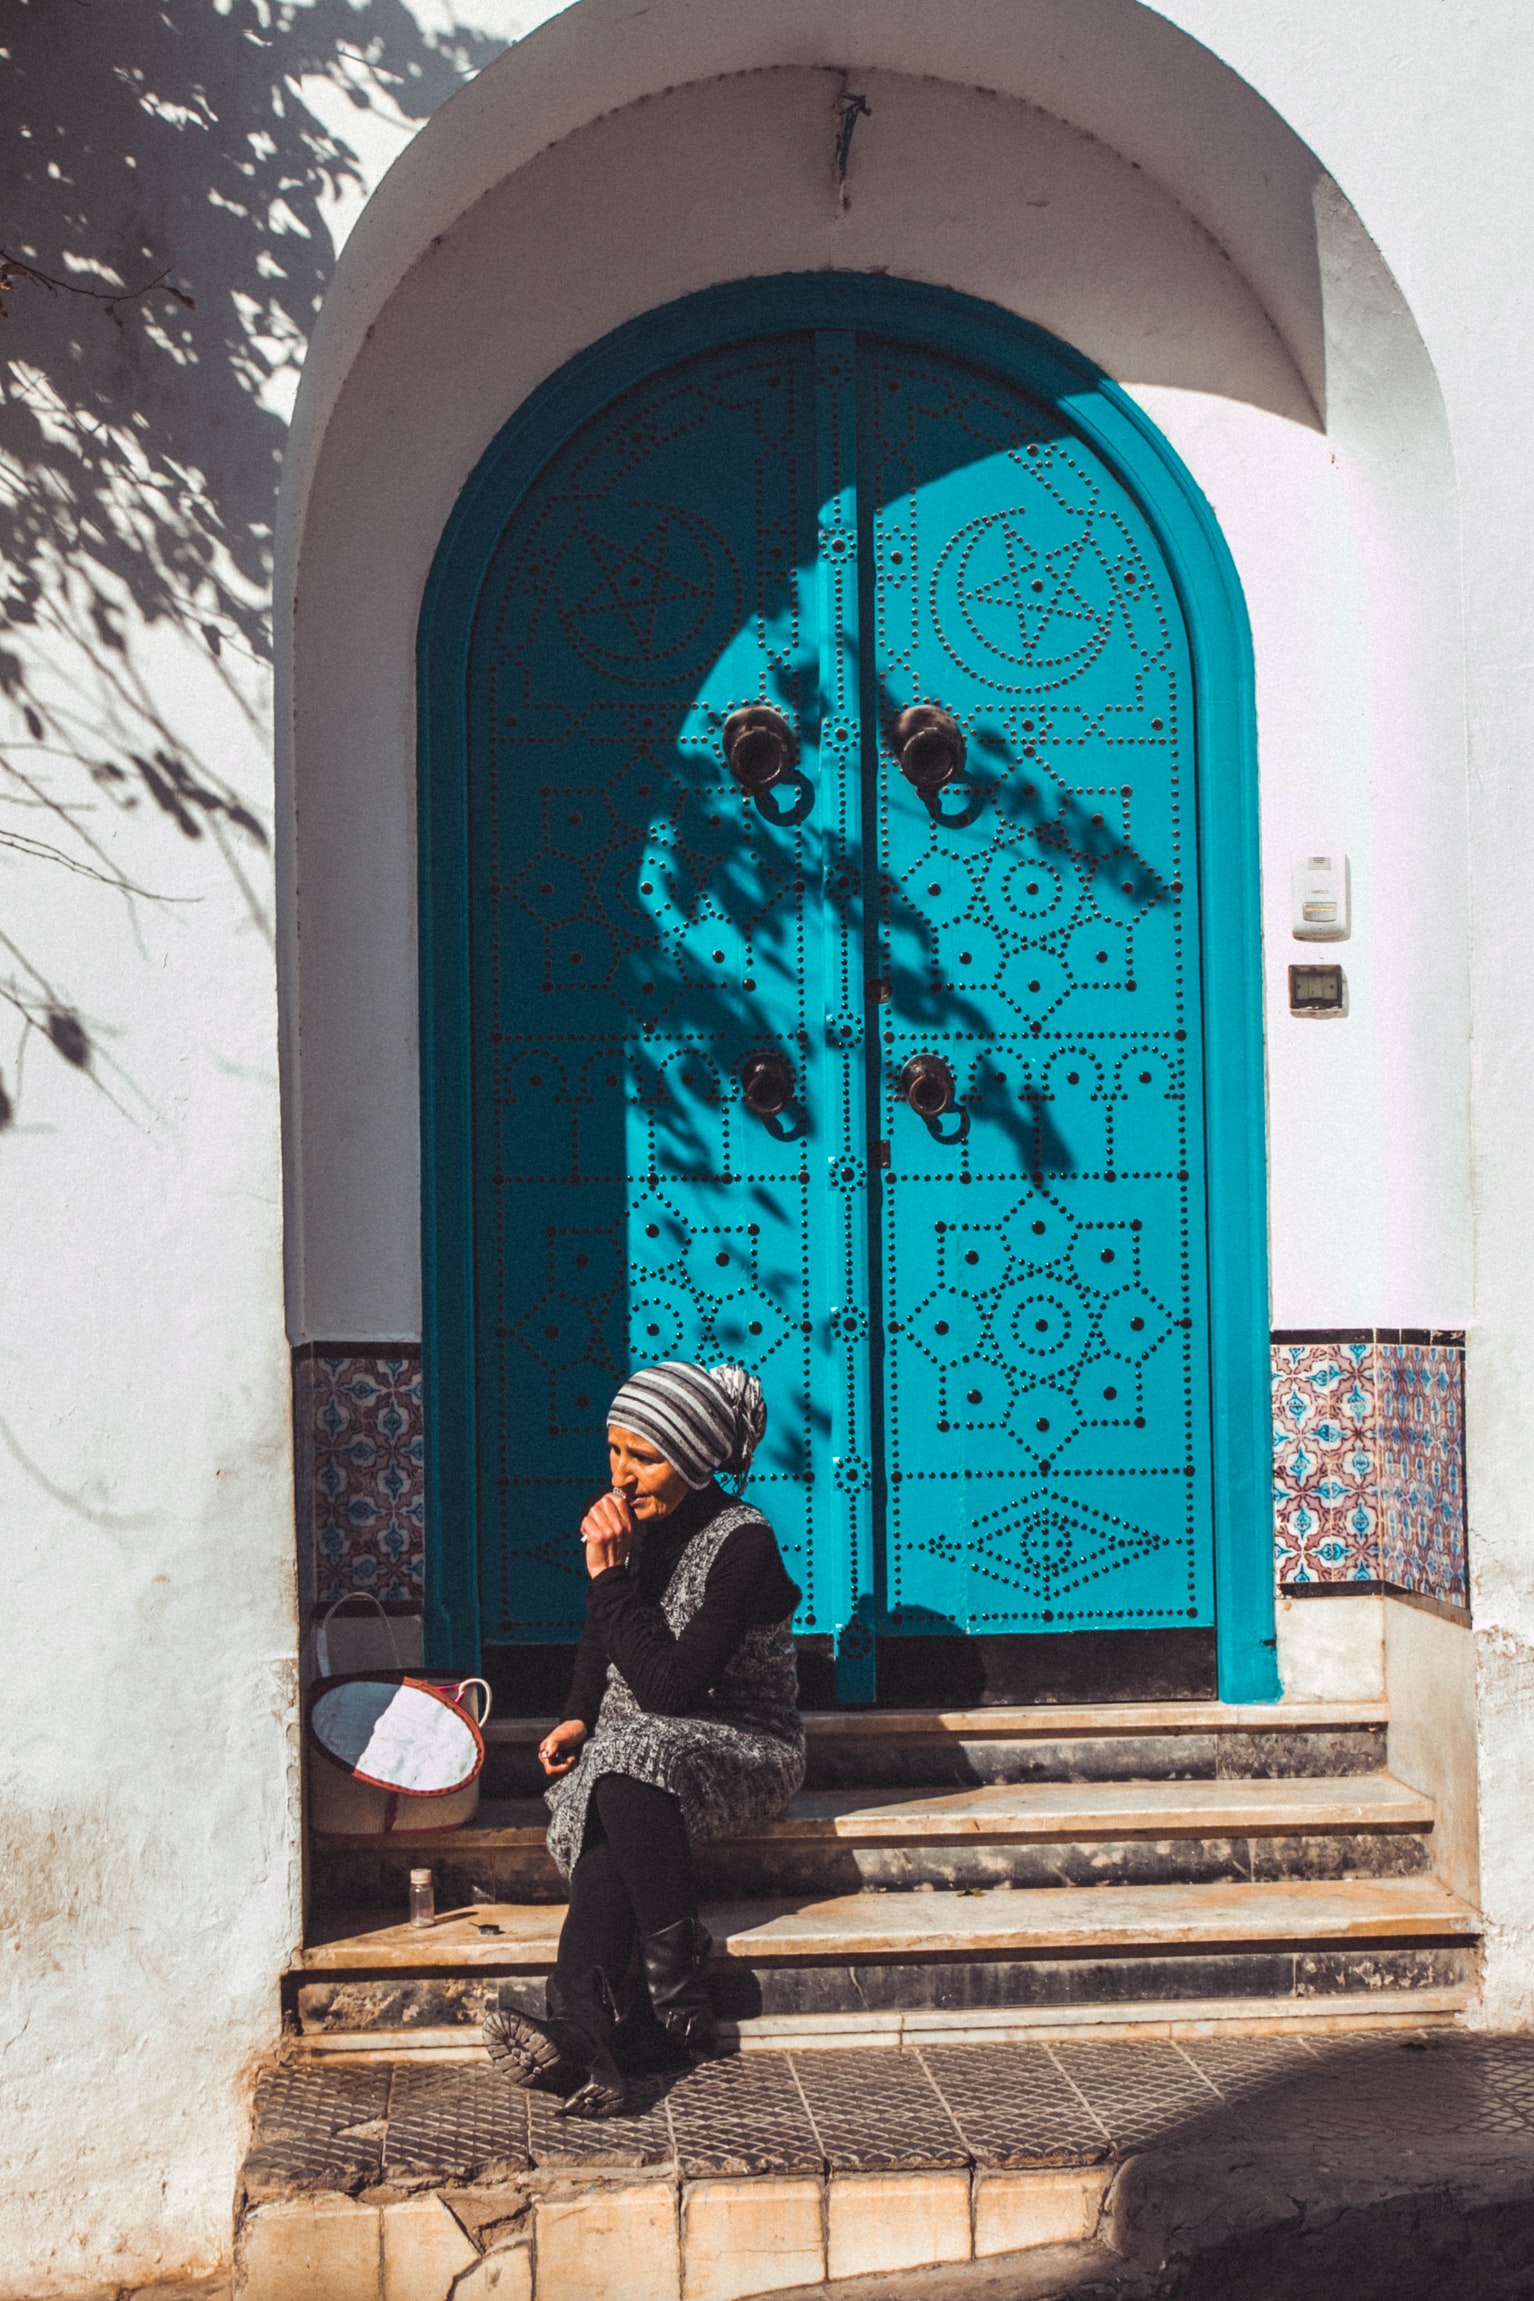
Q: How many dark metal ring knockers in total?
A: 4